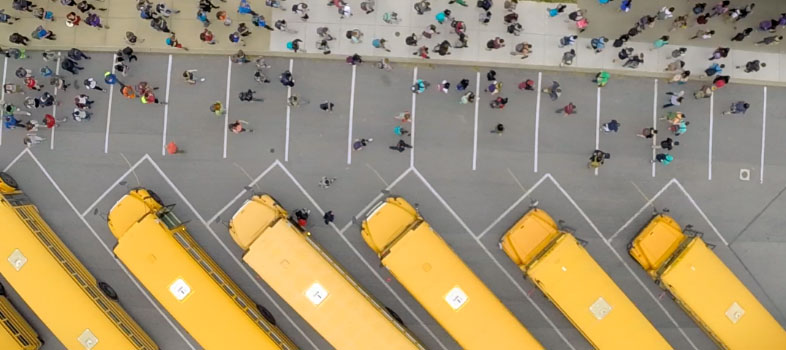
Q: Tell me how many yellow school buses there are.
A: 7